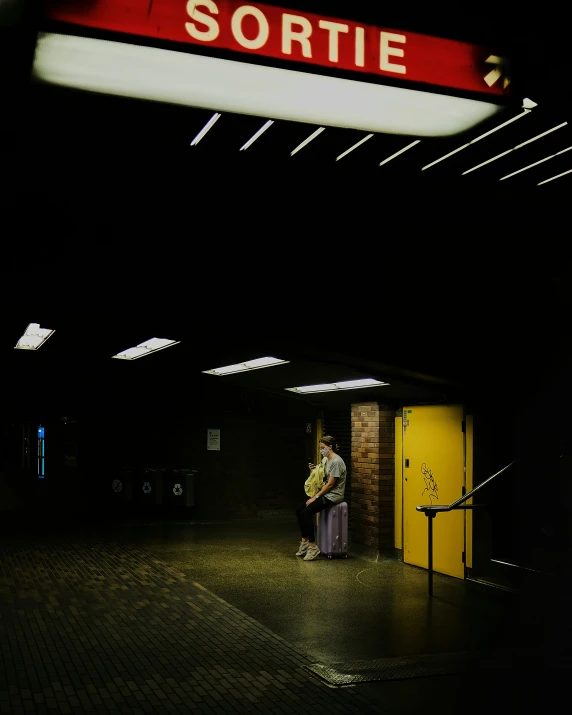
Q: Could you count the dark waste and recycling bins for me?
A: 3